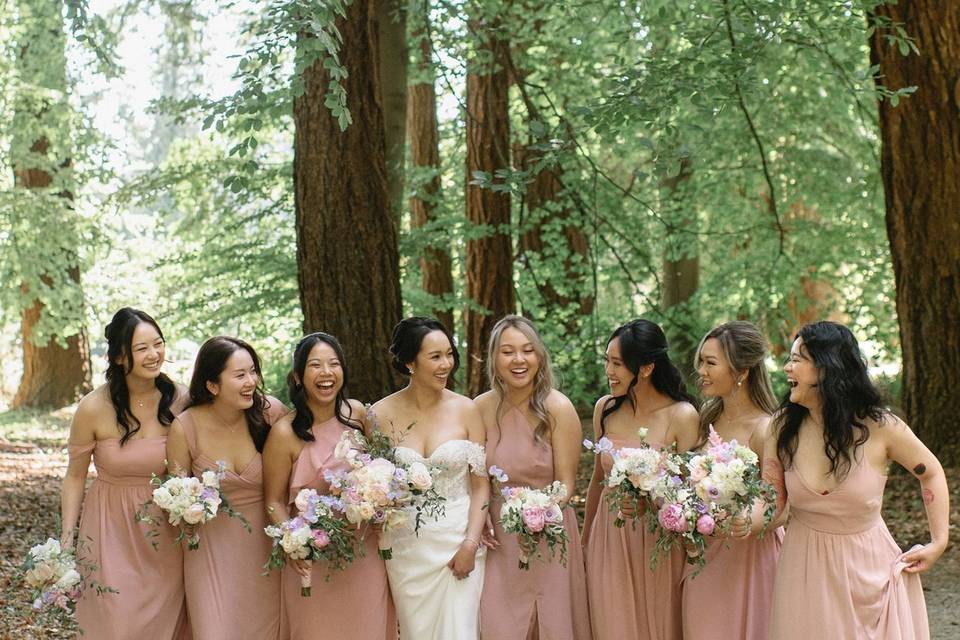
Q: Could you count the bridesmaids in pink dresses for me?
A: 7